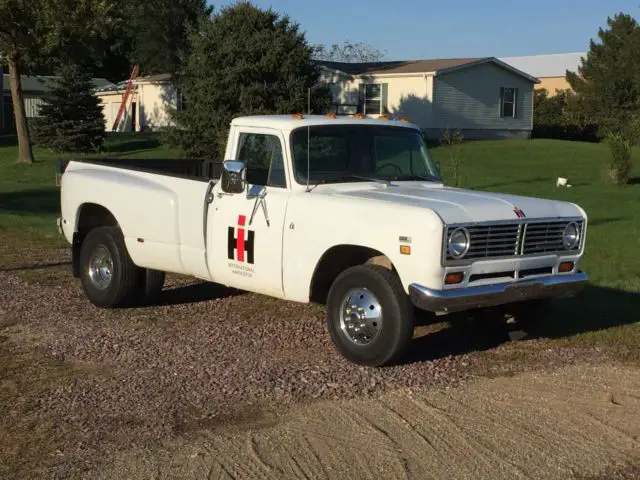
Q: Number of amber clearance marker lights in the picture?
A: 5